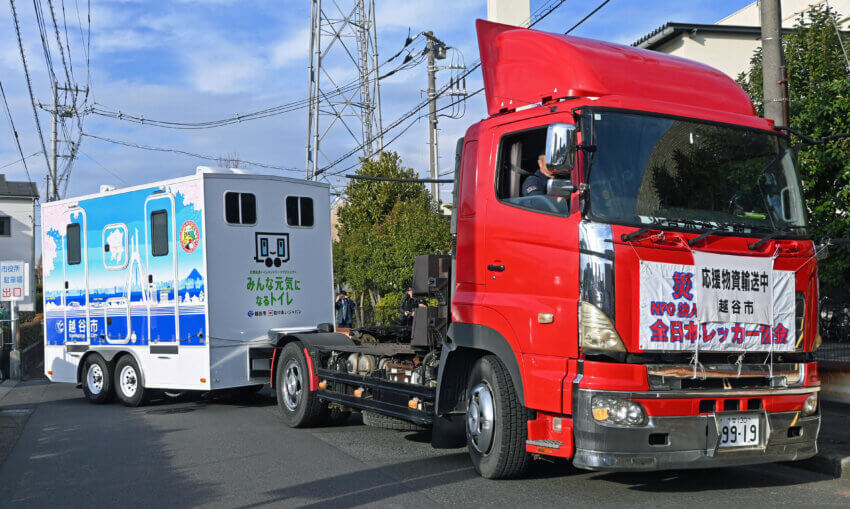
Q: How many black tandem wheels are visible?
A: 2